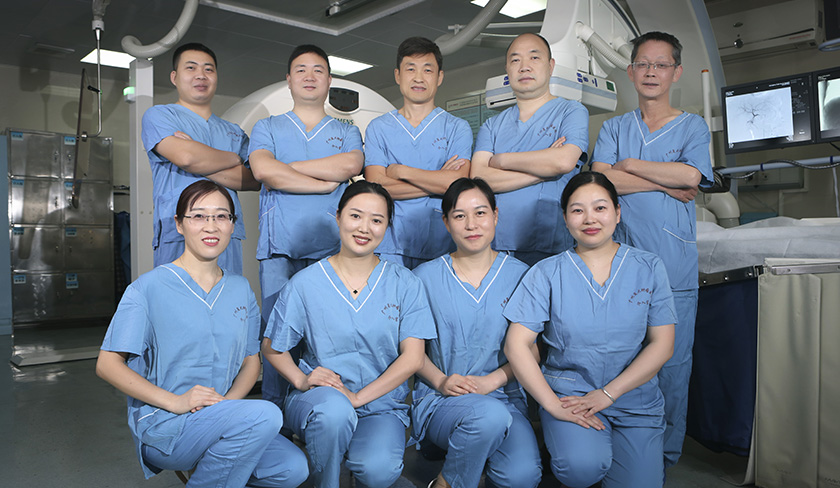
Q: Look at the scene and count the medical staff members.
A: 9